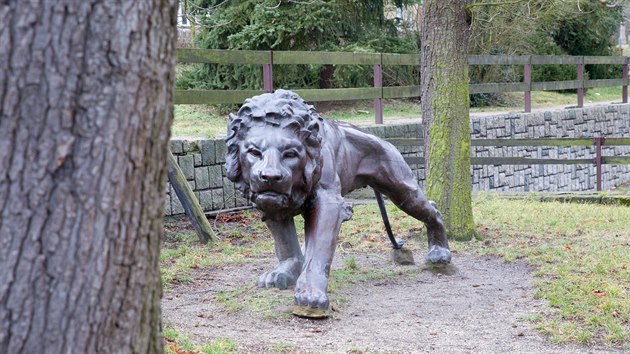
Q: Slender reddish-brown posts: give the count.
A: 6